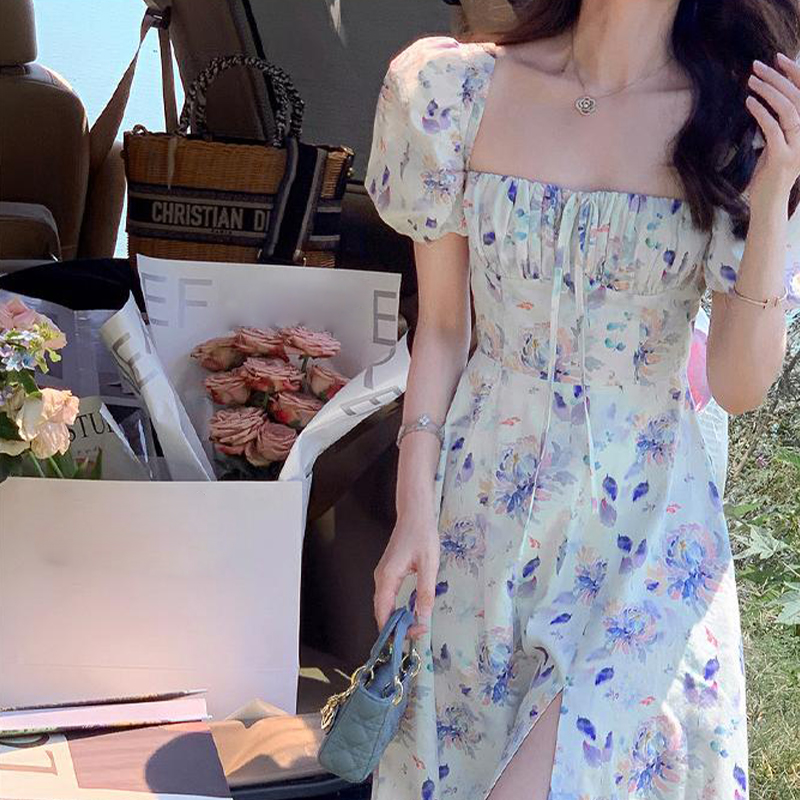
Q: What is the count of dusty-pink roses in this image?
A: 9